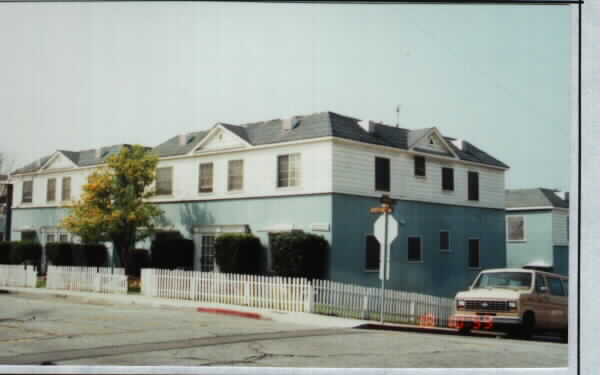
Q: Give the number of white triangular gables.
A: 3